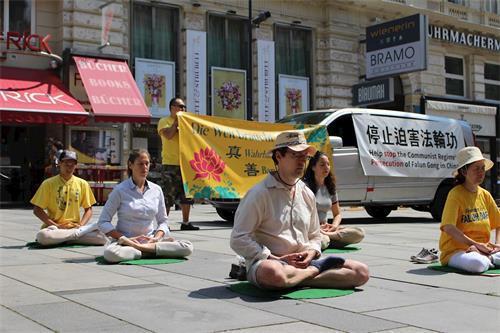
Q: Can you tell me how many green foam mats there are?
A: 5